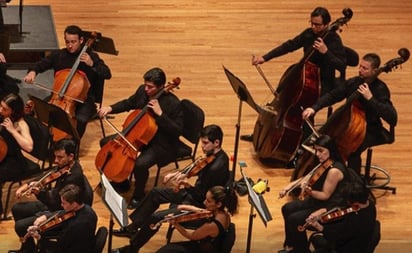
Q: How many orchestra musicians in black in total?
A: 11